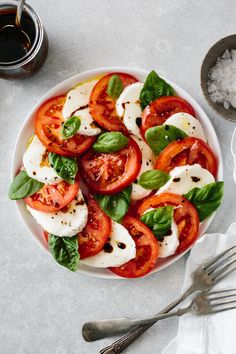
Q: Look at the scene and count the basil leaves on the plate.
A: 12